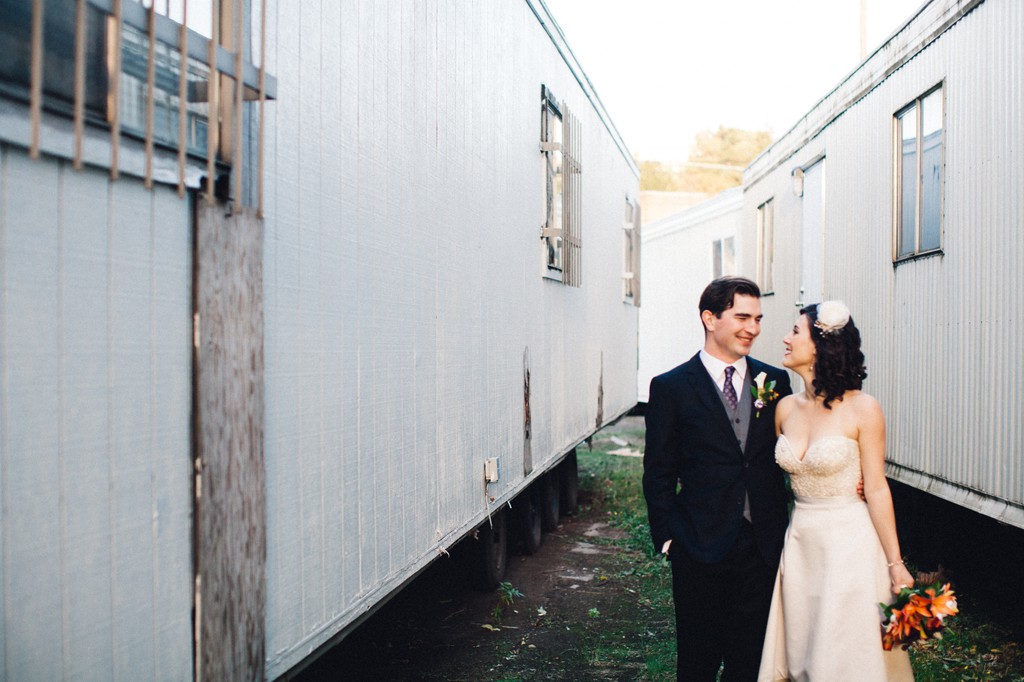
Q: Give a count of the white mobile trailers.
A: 3